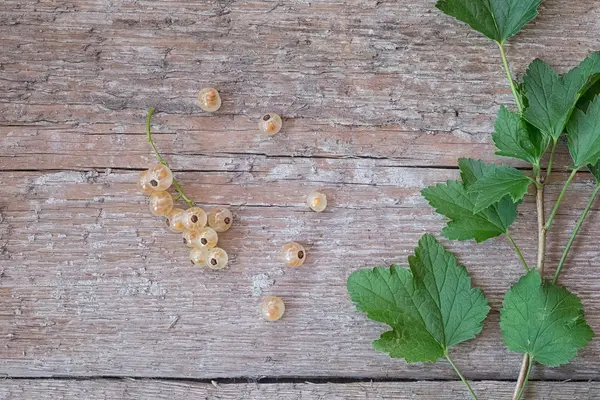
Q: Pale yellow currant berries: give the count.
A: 15